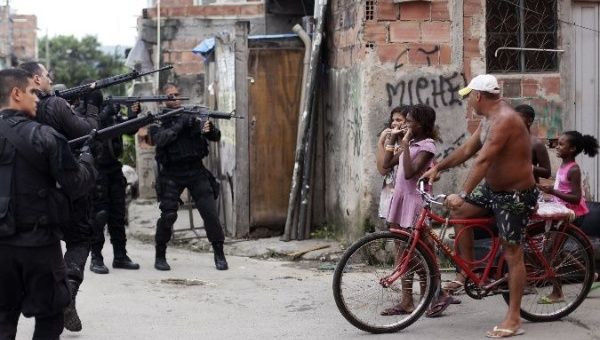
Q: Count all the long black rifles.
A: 4